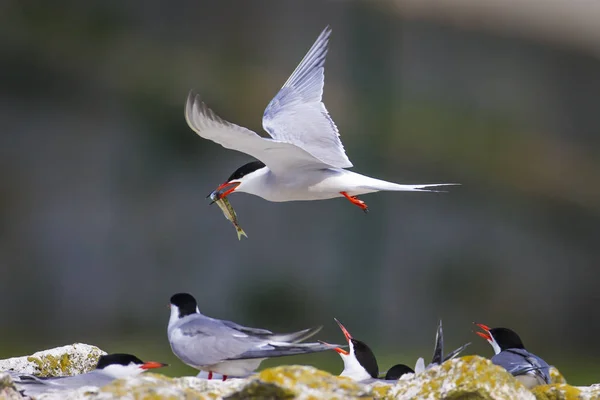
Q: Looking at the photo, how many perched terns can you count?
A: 5